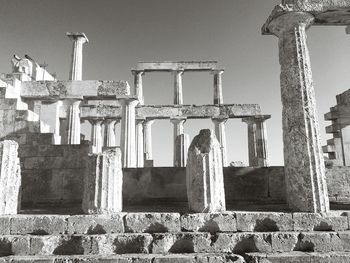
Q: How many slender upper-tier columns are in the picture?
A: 4